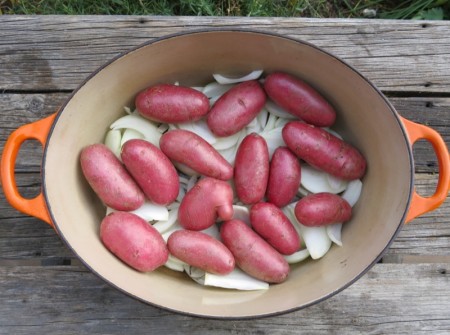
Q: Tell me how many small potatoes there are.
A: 15